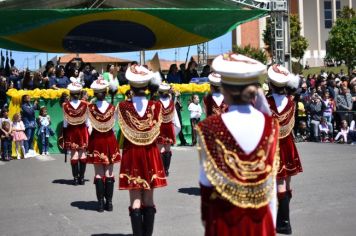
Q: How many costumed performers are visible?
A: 7